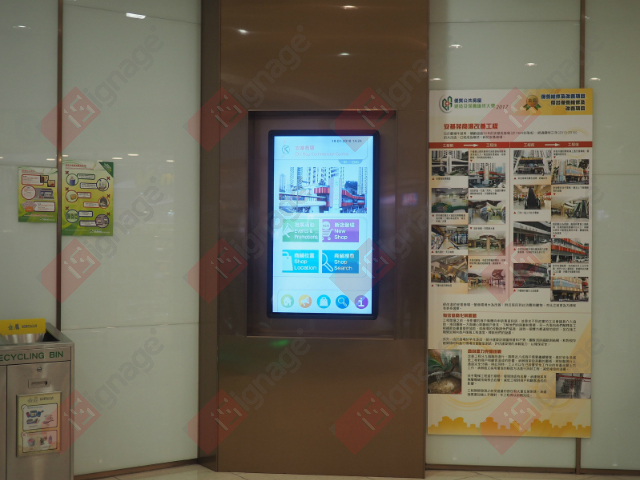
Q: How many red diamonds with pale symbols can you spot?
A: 12